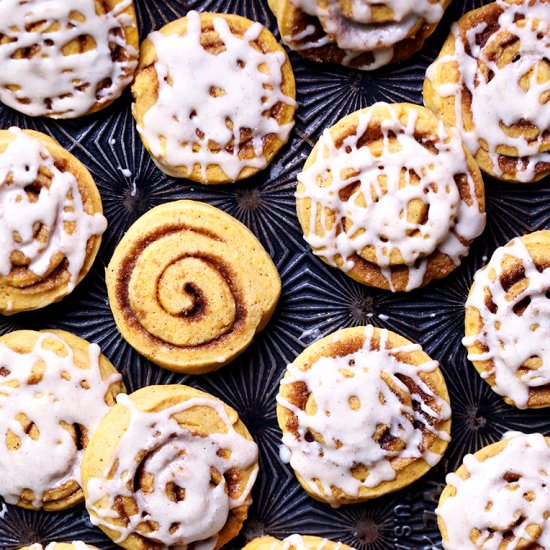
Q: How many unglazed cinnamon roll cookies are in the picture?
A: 1